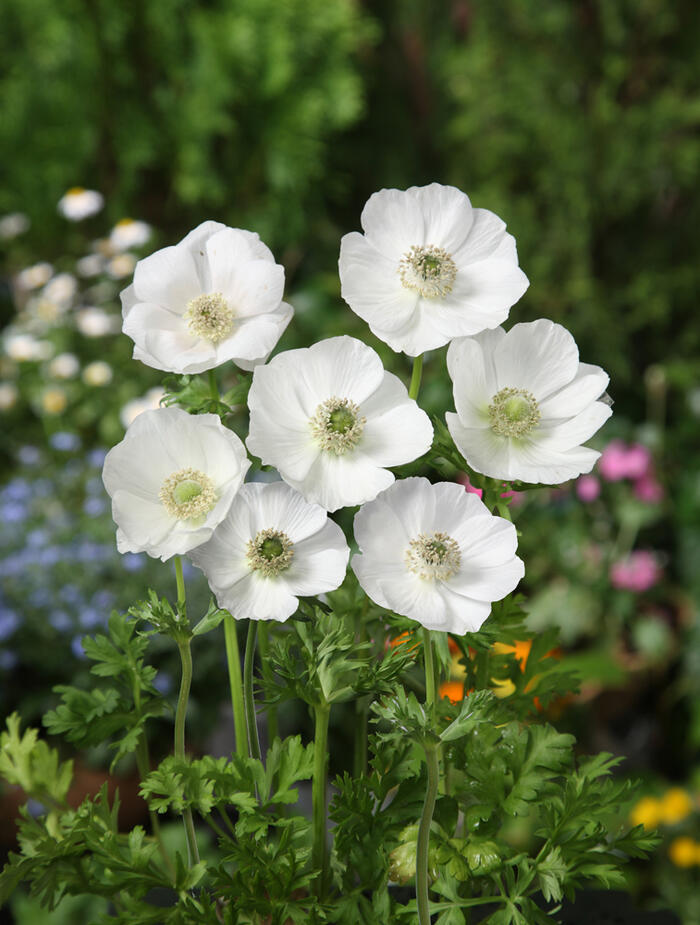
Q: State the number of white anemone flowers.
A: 7